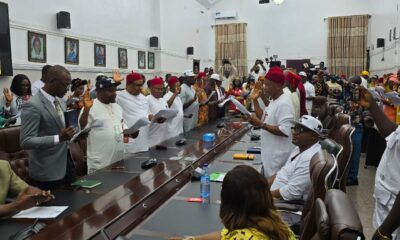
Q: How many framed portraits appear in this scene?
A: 6